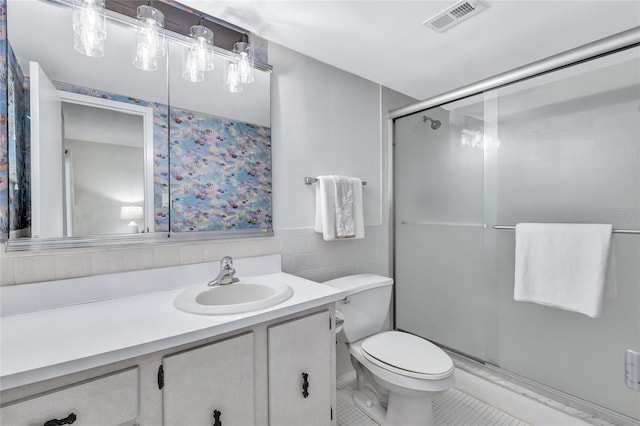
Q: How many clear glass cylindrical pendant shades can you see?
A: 4